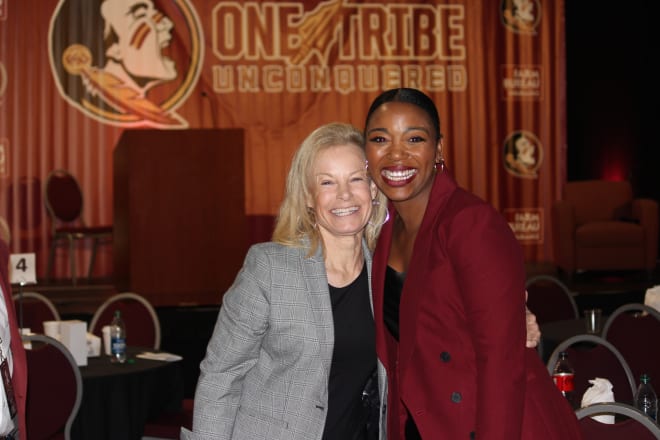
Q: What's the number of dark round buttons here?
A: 2